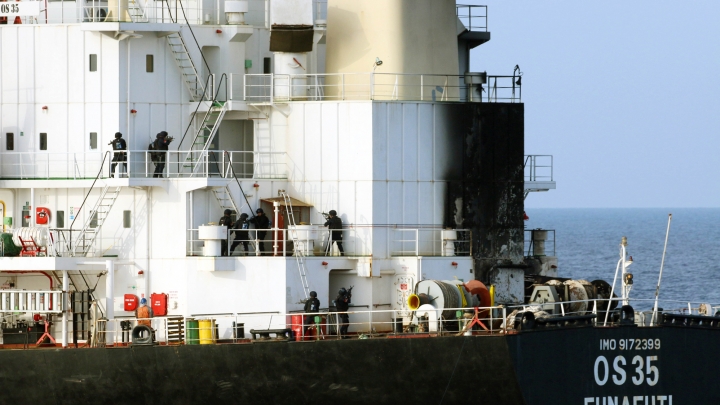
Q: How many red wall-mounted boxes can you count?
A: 3